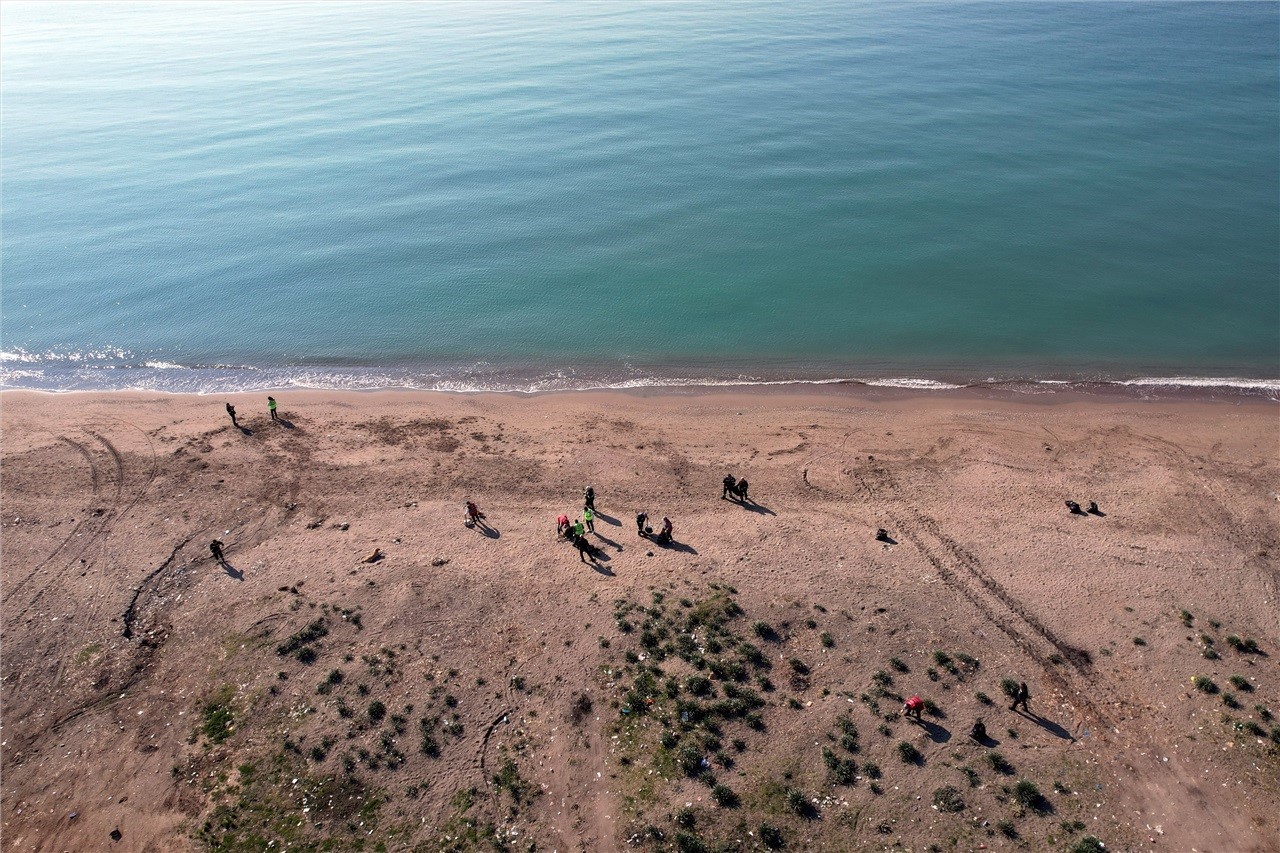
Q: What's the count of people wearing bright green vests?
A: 3